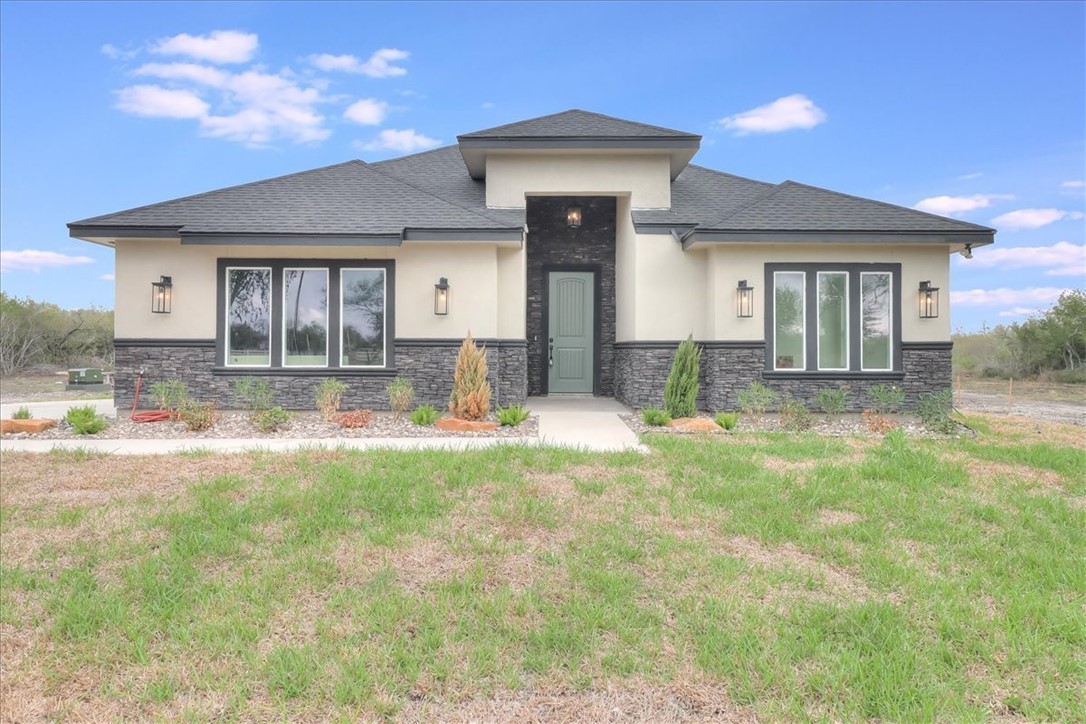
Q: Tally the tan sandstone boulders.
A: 3